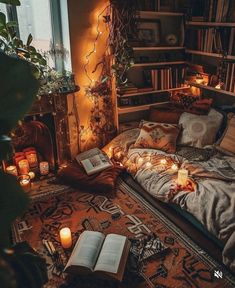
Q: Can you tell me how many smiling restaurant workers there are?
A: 0